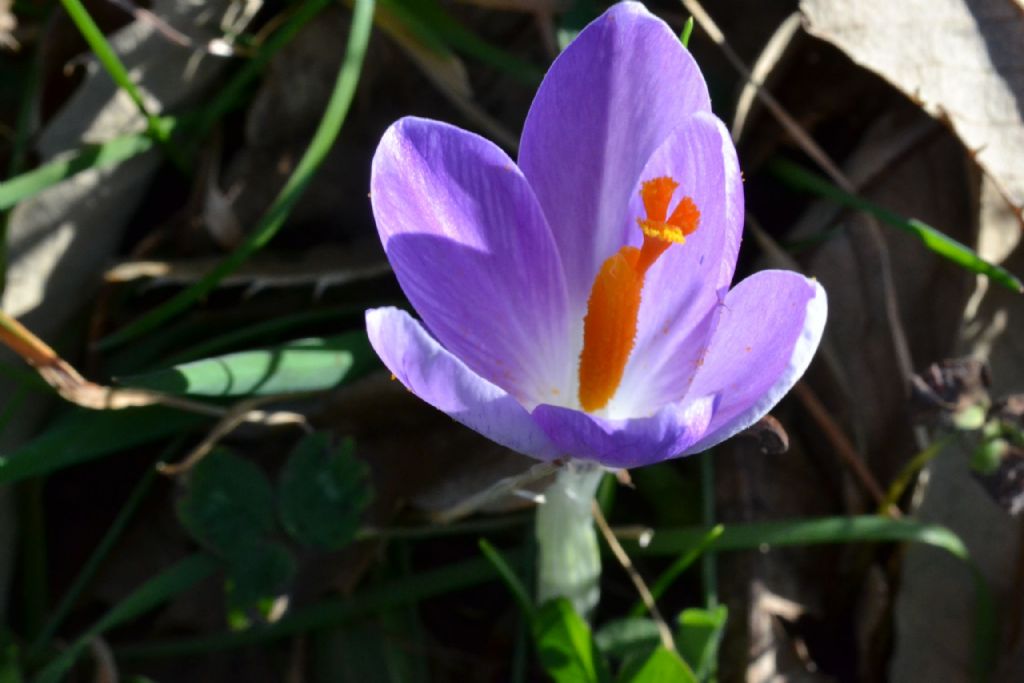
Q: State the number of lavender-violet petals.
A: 6